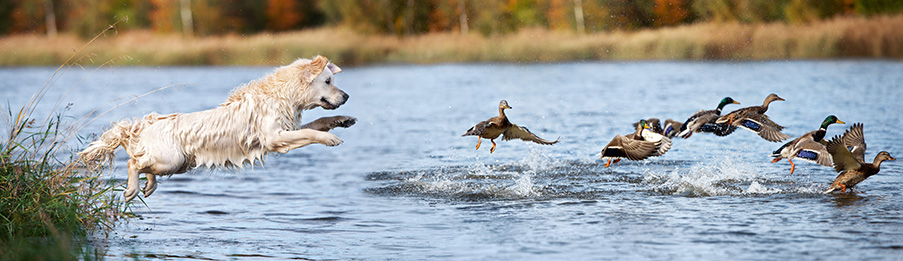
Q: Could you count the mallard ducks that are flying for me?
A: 7